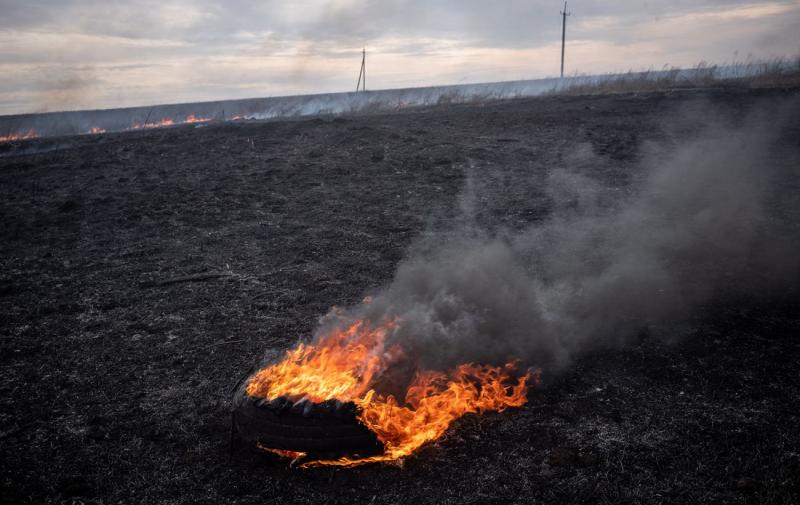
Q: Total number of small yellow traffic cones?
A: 0